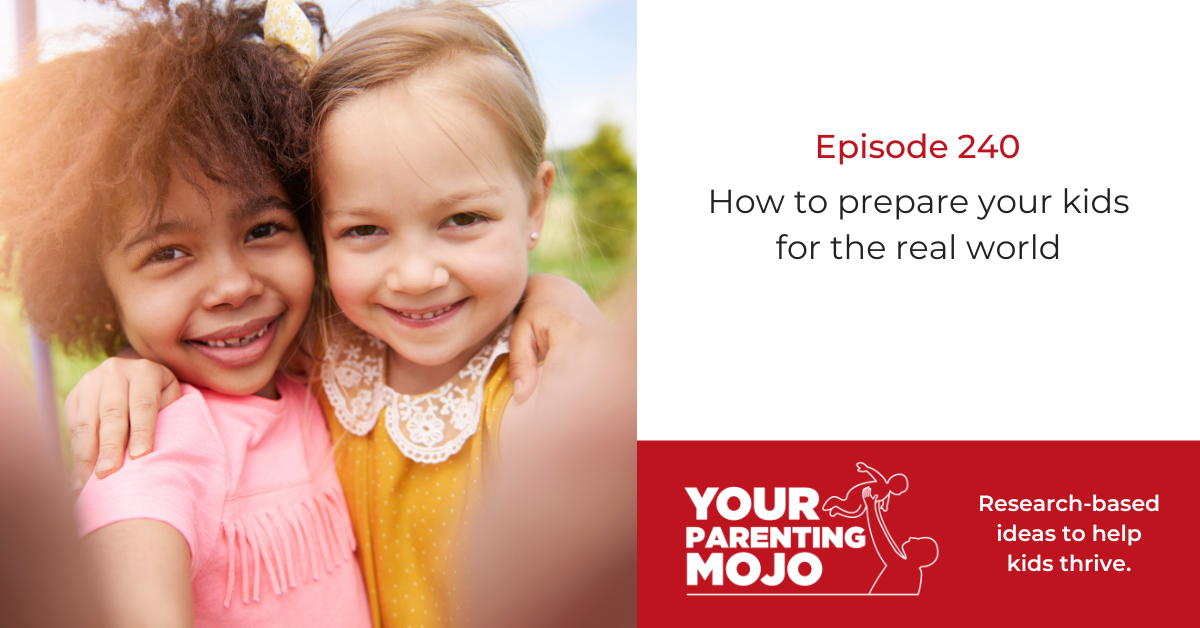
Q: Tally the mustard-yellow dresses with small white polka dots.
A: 1